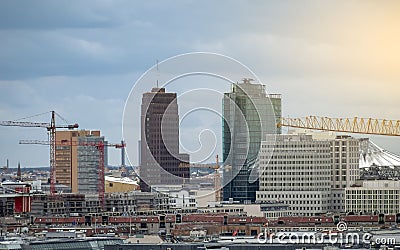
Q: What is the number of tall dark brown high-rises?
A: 1